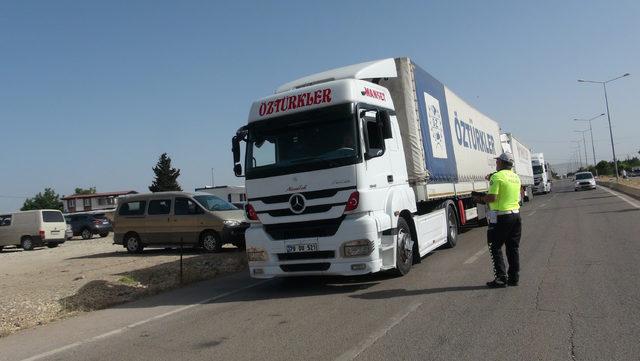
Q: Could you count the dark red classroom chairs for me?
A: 0